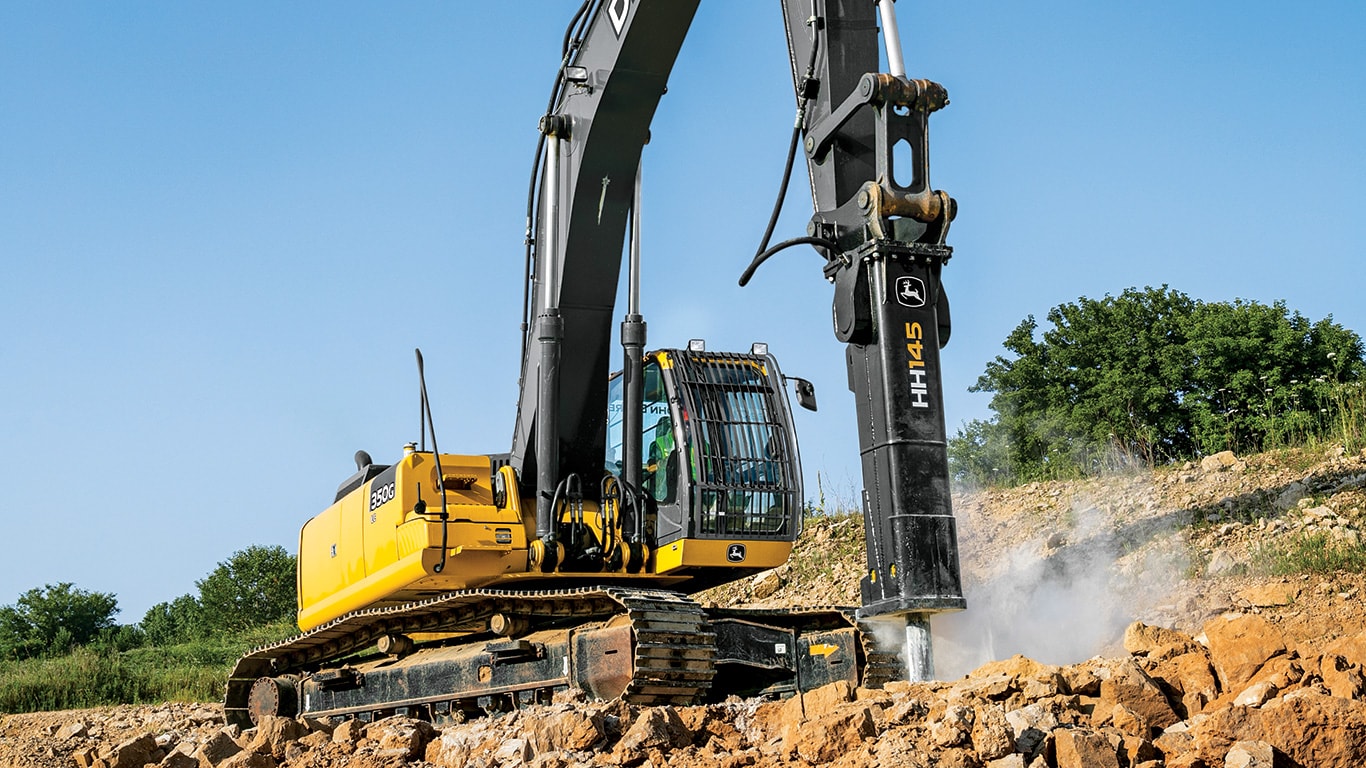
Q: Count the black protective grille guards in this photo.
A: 1